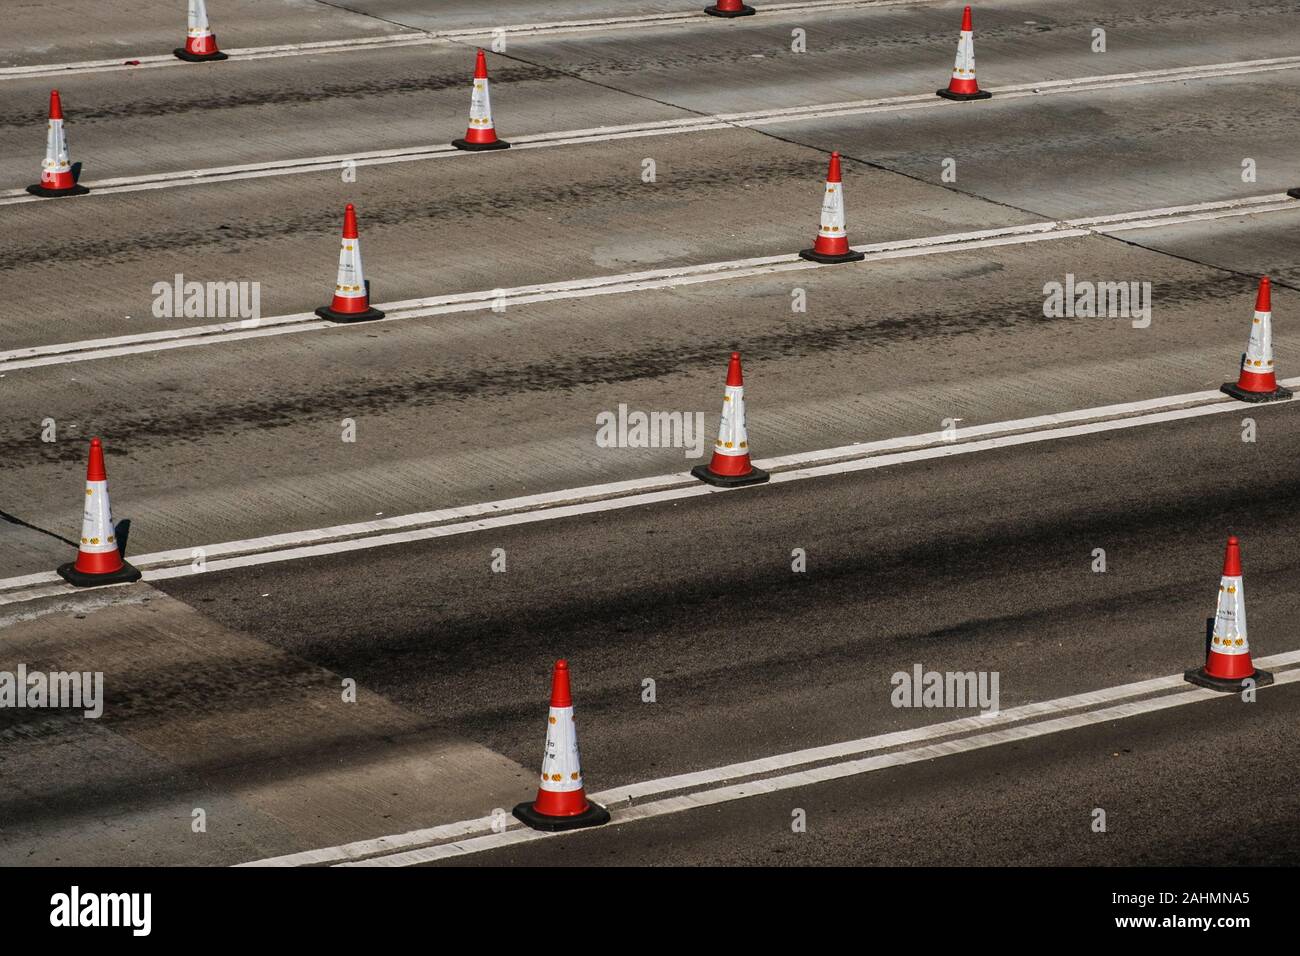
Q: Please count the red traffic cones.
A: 12